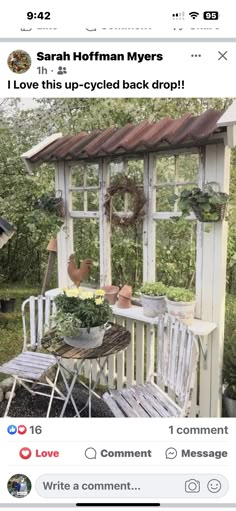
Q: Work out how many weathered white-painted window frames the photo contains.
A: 3